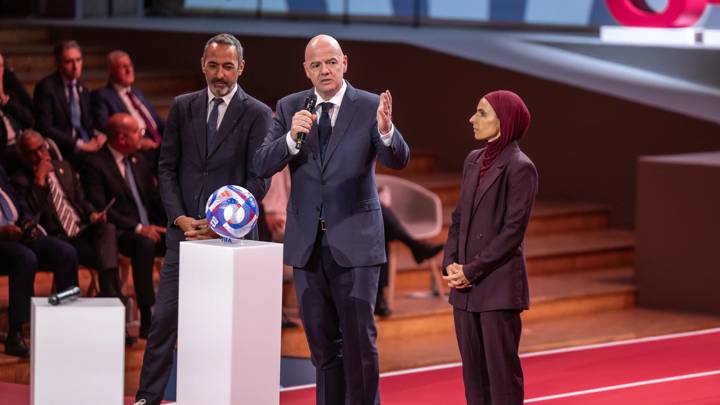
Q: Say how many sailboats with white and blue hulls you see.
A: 0